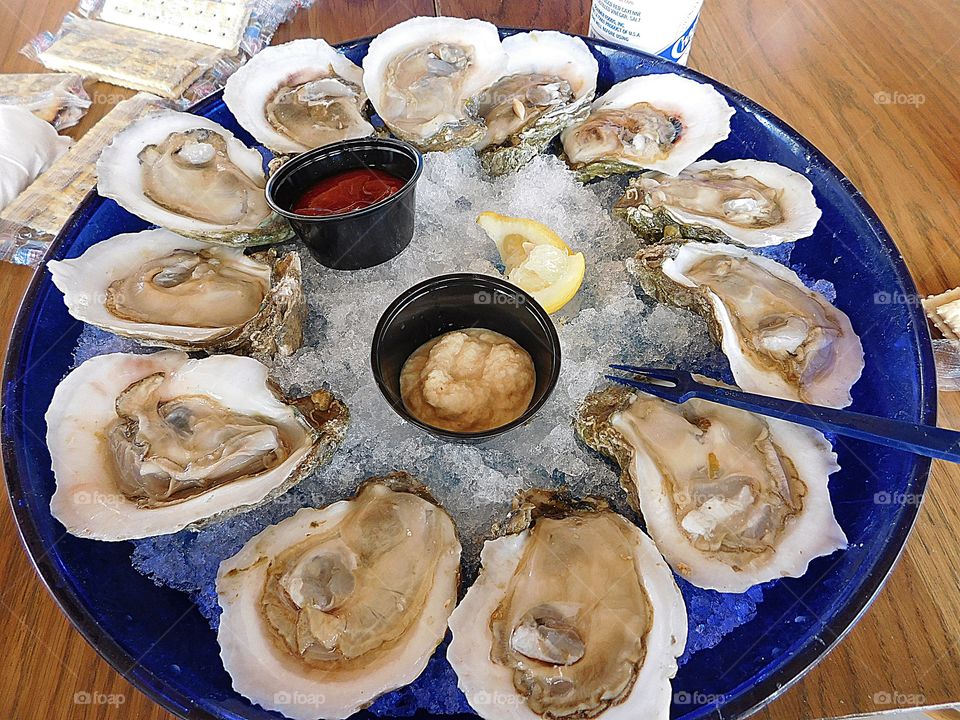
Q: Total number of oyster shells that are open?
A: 12